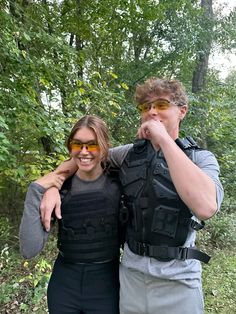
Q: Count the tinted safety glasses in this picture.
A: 2